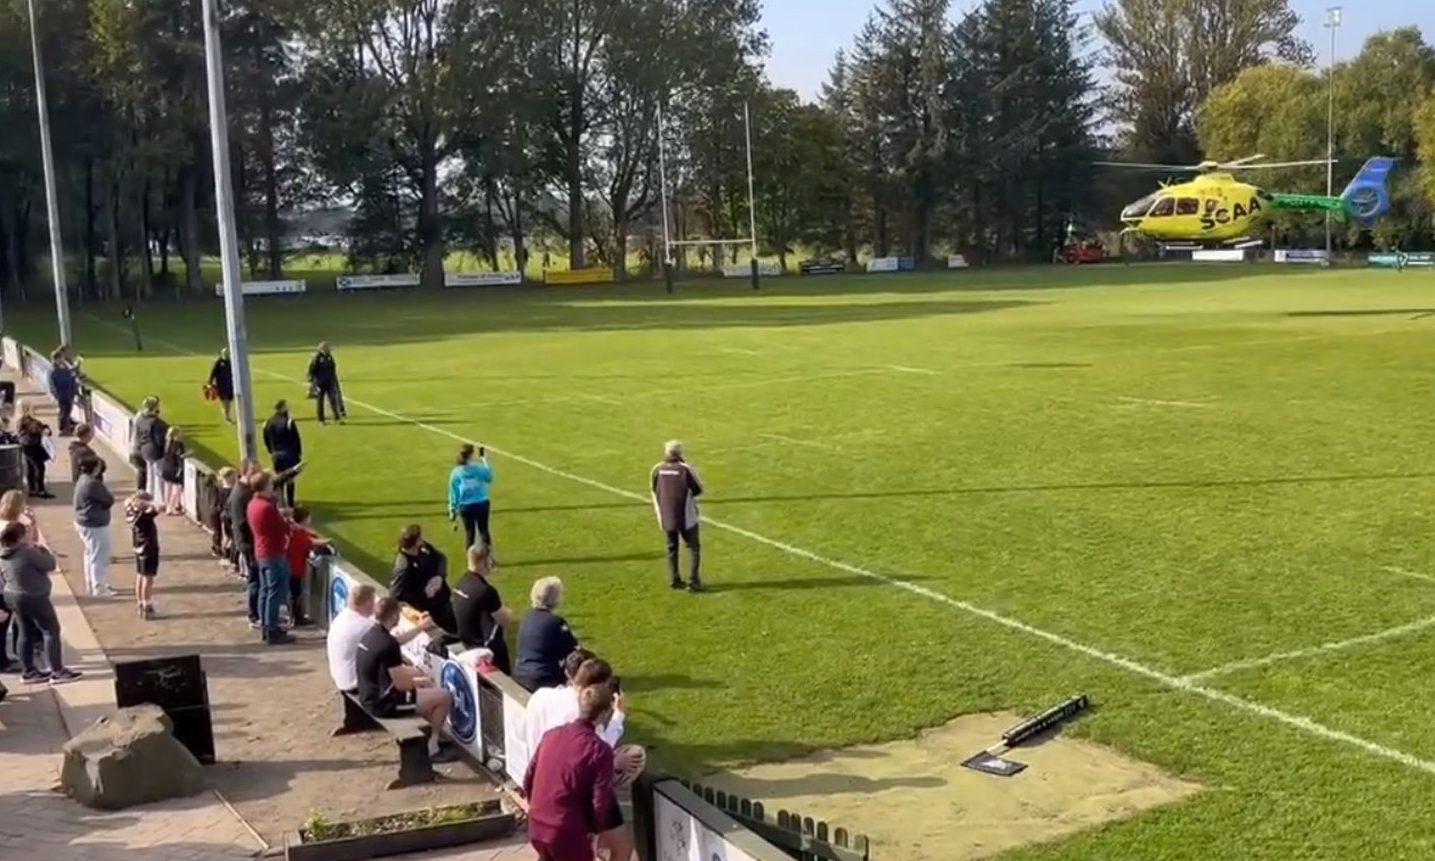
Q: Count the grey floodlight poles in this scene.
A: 3